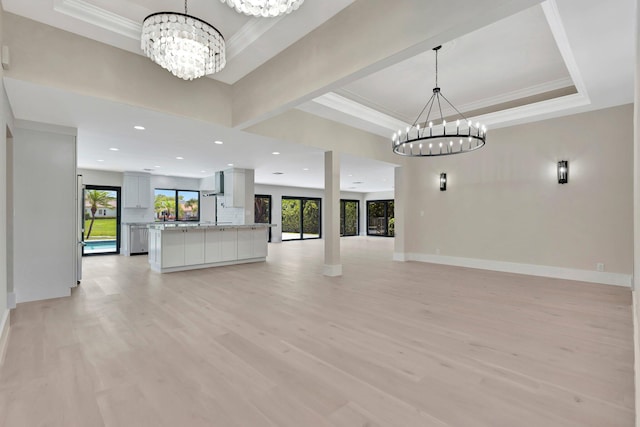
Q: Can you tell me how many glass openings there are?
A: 6